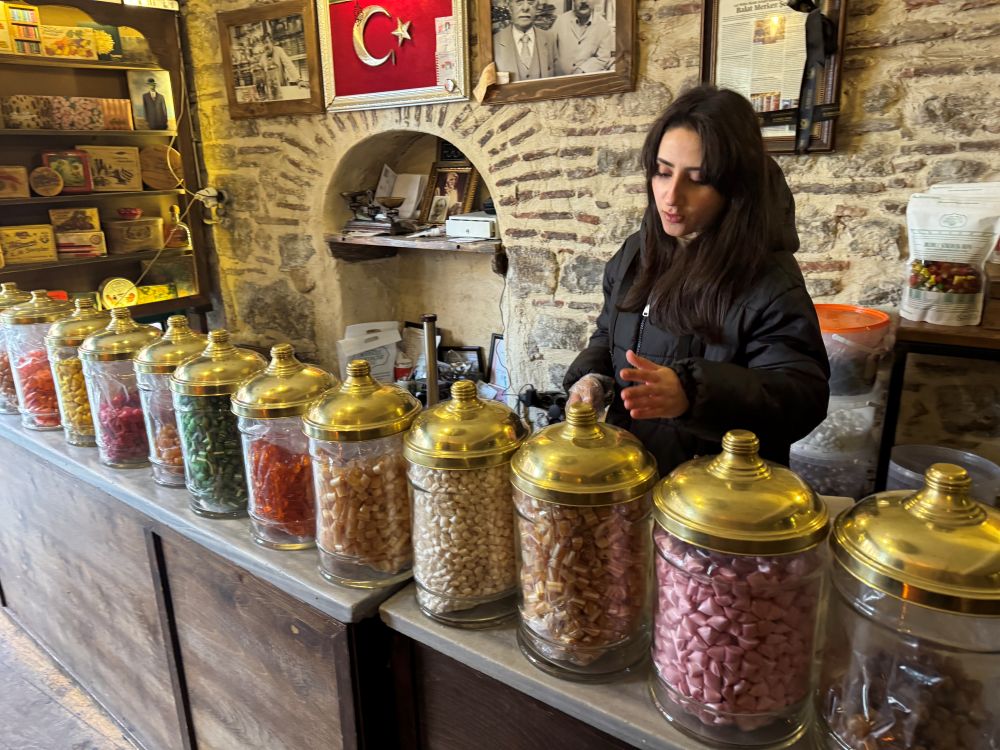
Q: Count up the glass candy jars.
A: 12